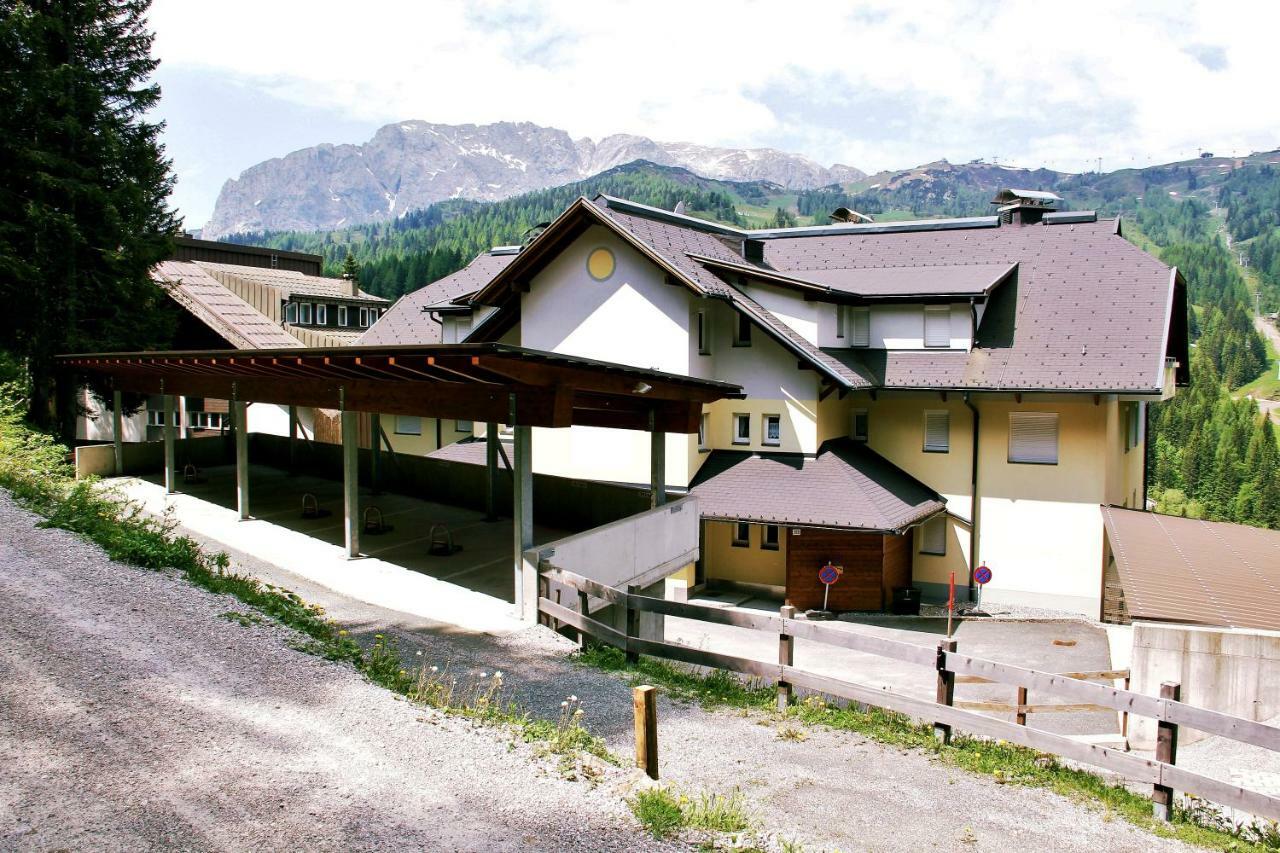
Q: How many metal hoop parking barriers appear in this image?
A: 4